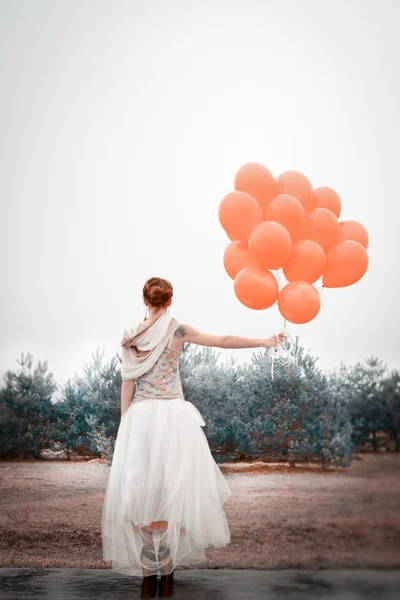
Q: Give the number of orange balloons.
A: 13